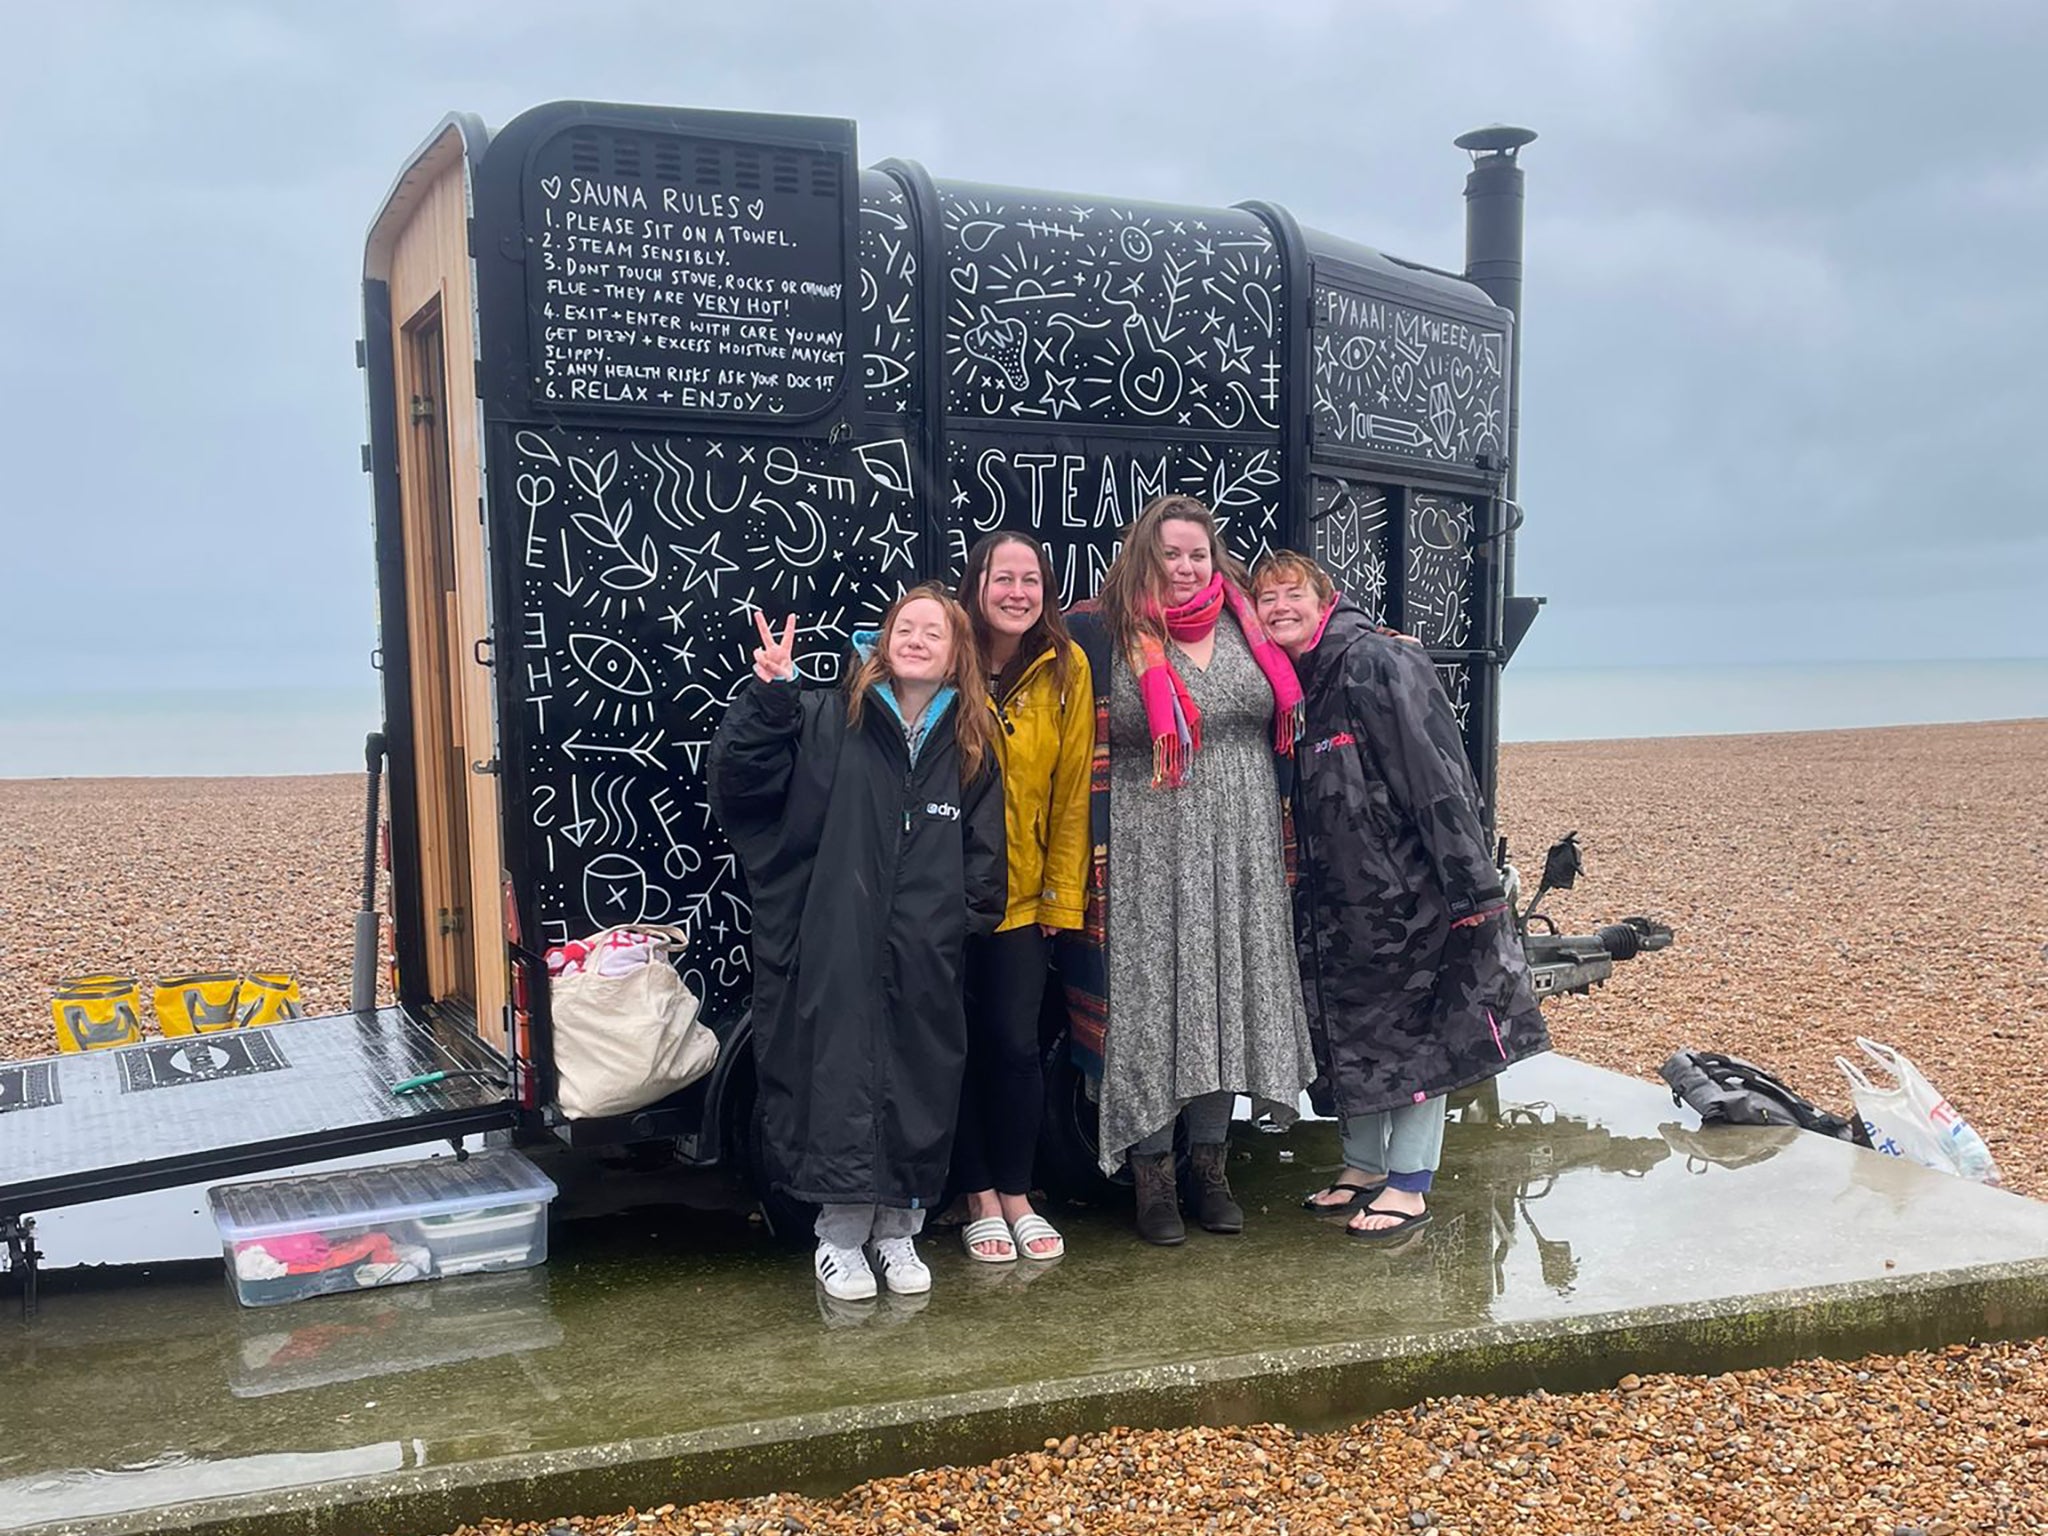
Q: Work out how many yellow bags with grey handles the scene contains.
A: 3